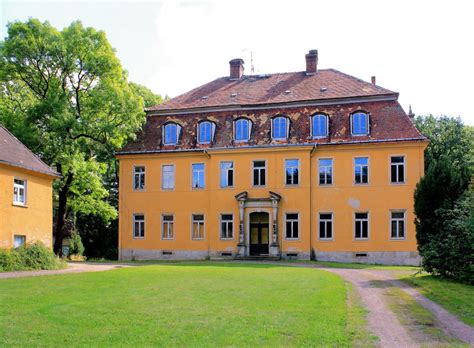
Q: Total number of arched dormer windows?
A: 6